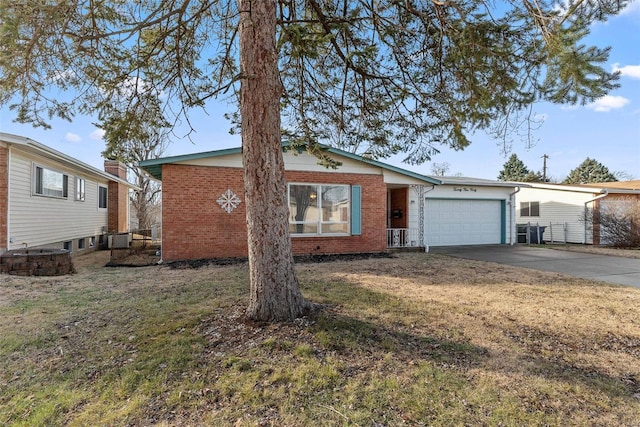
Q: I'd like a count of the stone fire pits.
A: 1